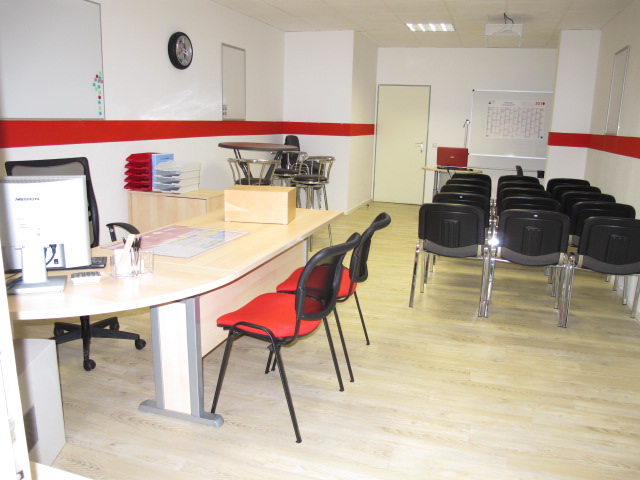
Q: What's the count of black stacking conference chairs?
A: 15